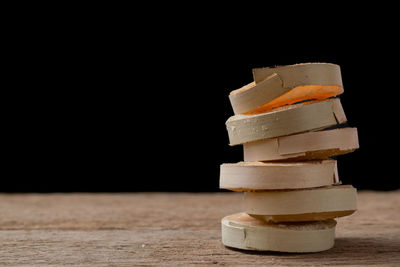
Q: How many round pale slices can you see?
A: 6